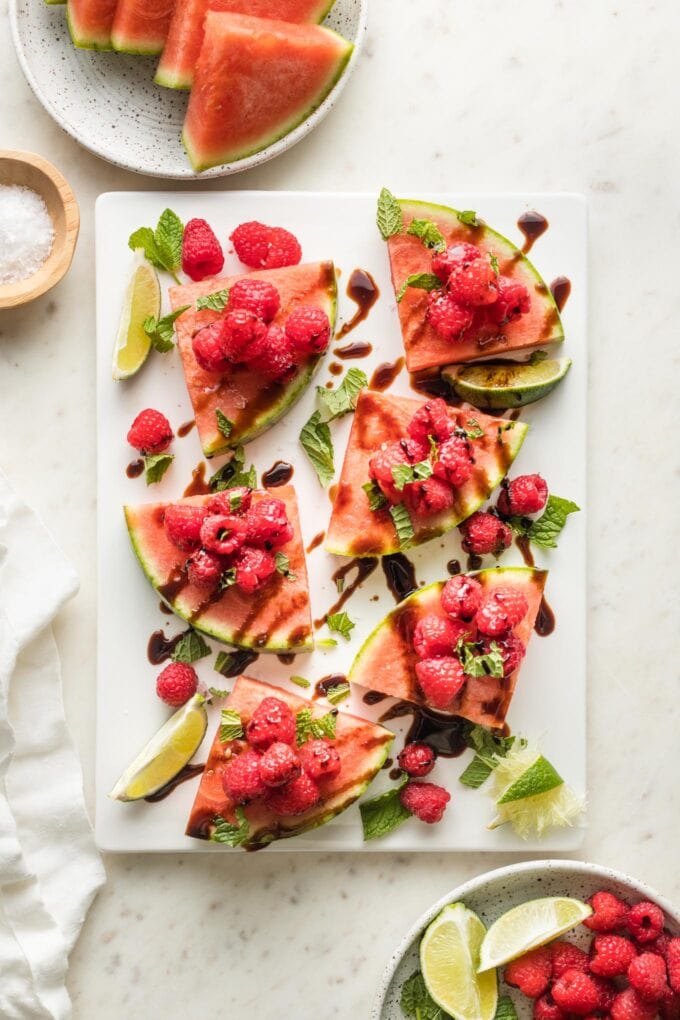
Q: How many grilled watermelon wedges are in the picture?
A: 6